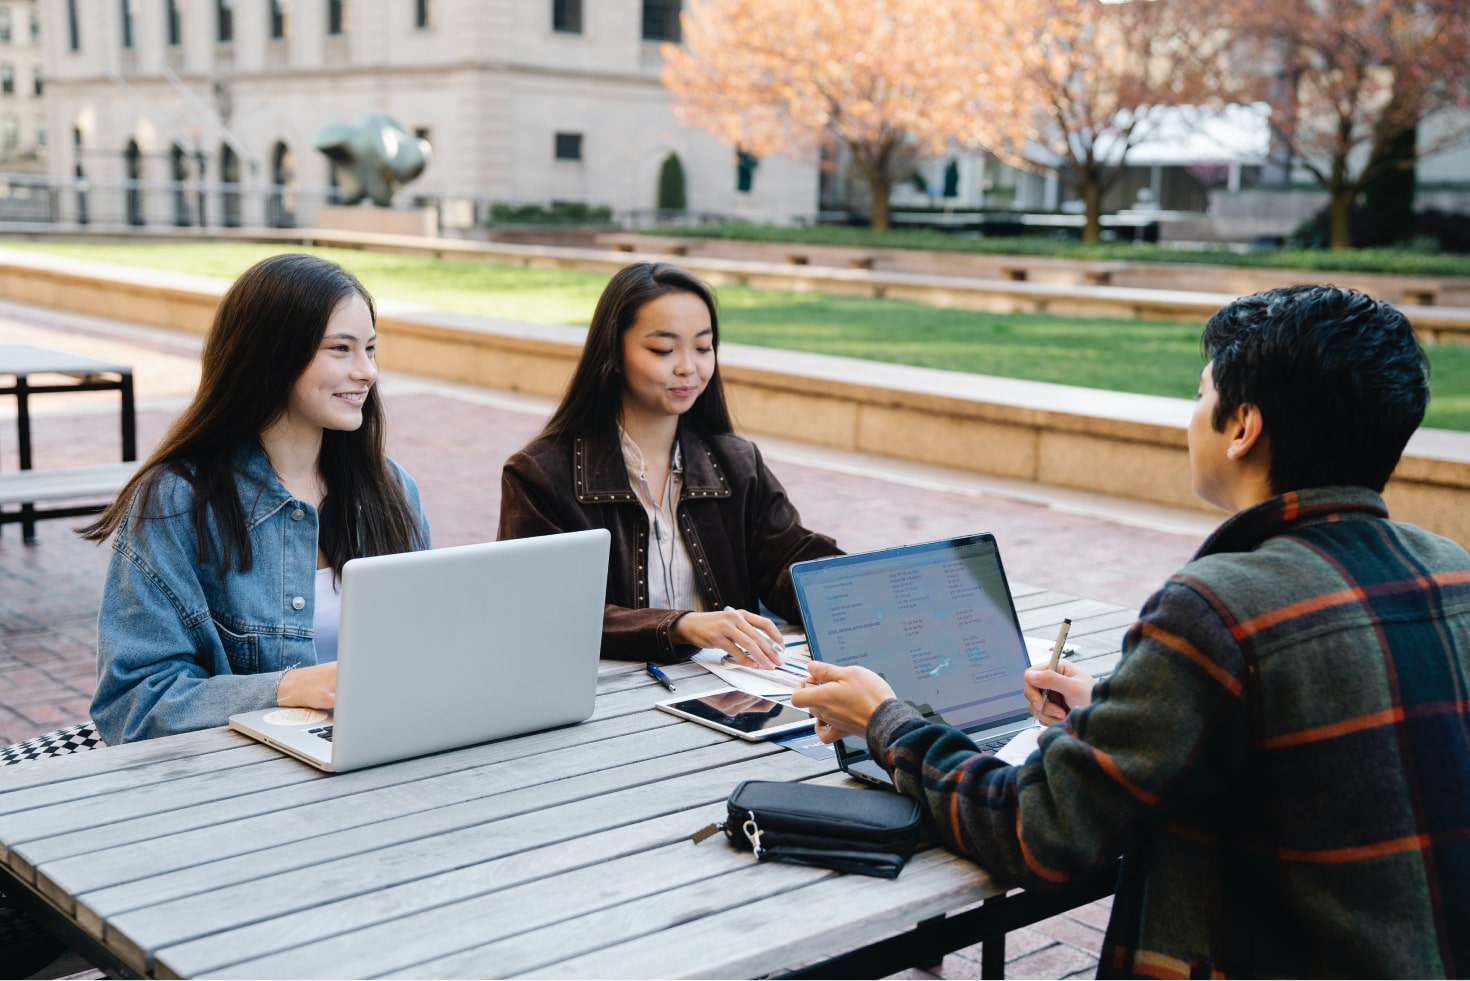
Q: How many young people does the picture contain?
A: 3